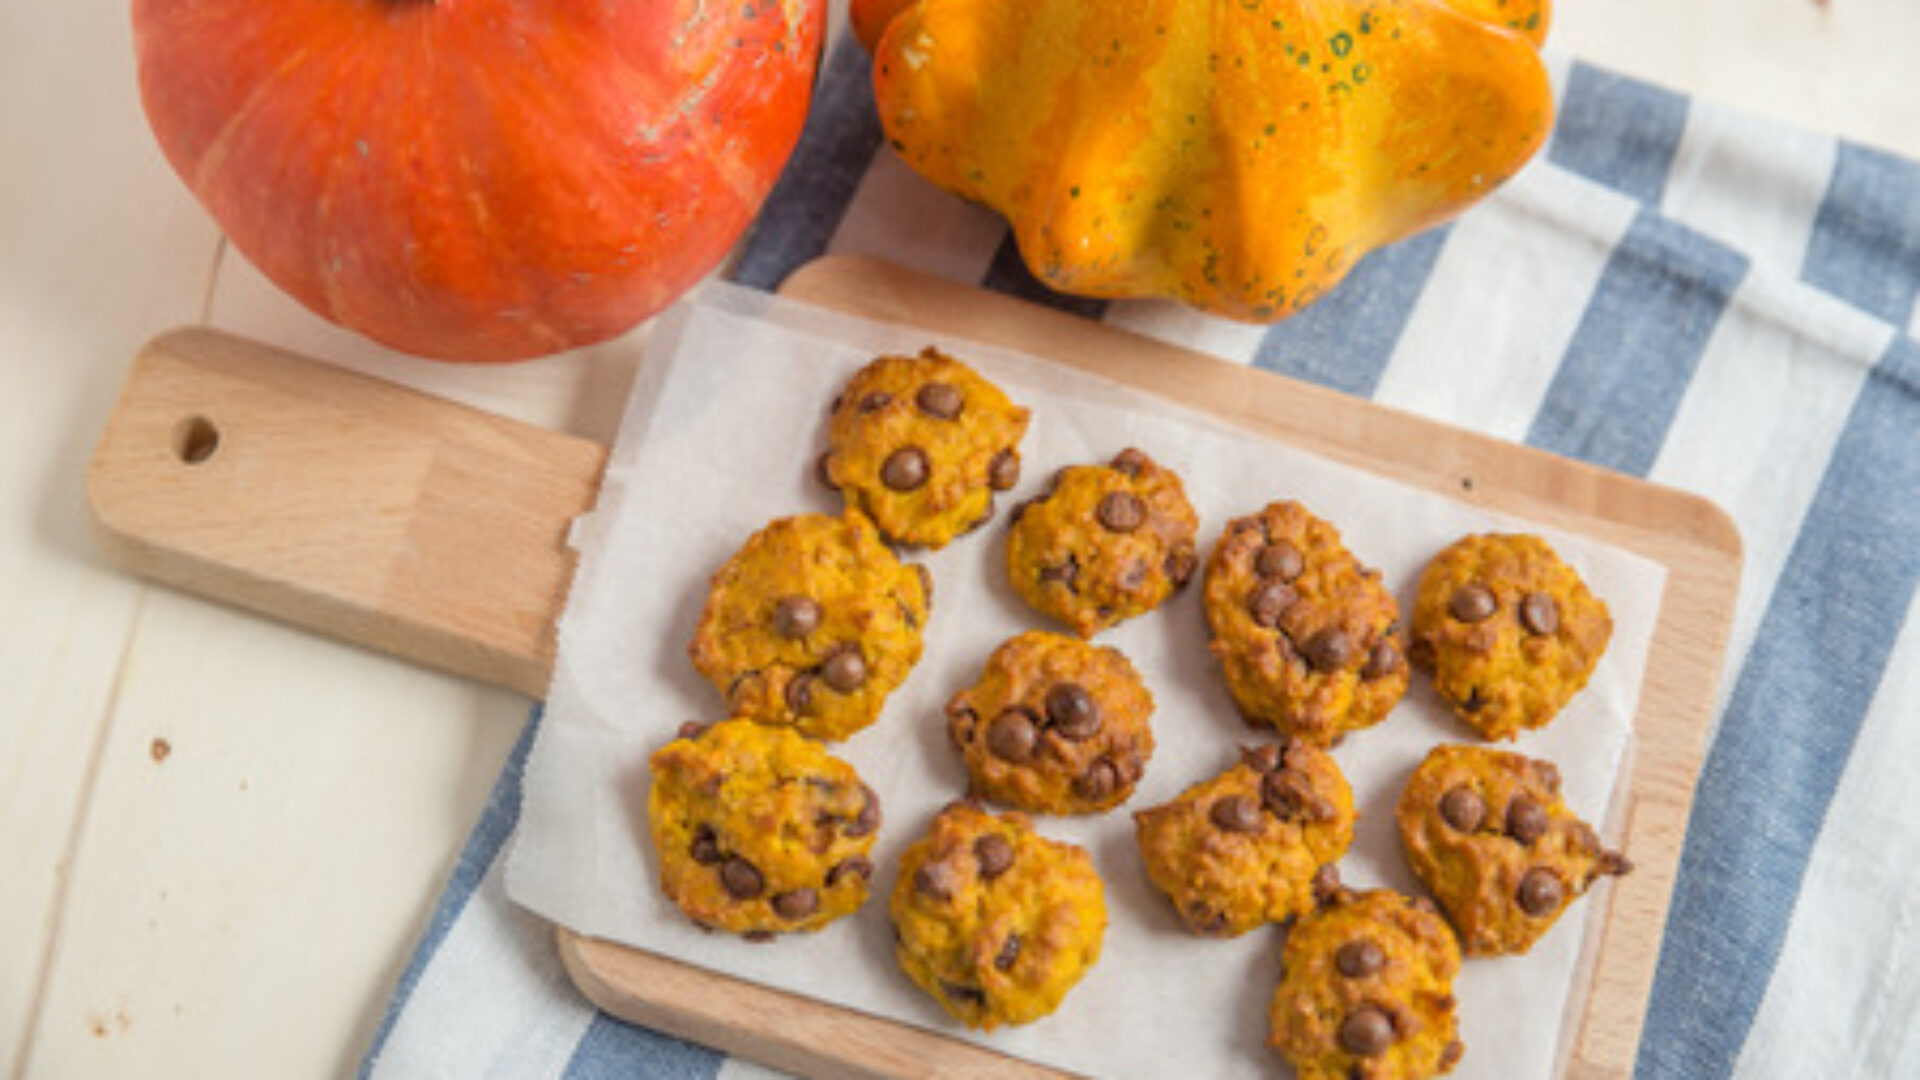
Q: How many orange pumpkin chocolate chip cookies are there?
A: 11